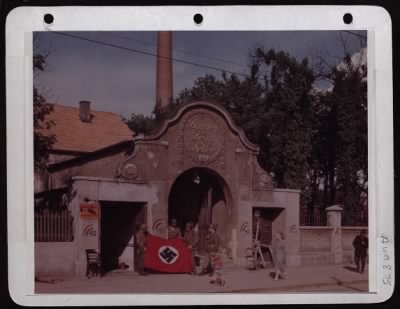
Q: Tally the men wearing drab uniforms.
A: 4